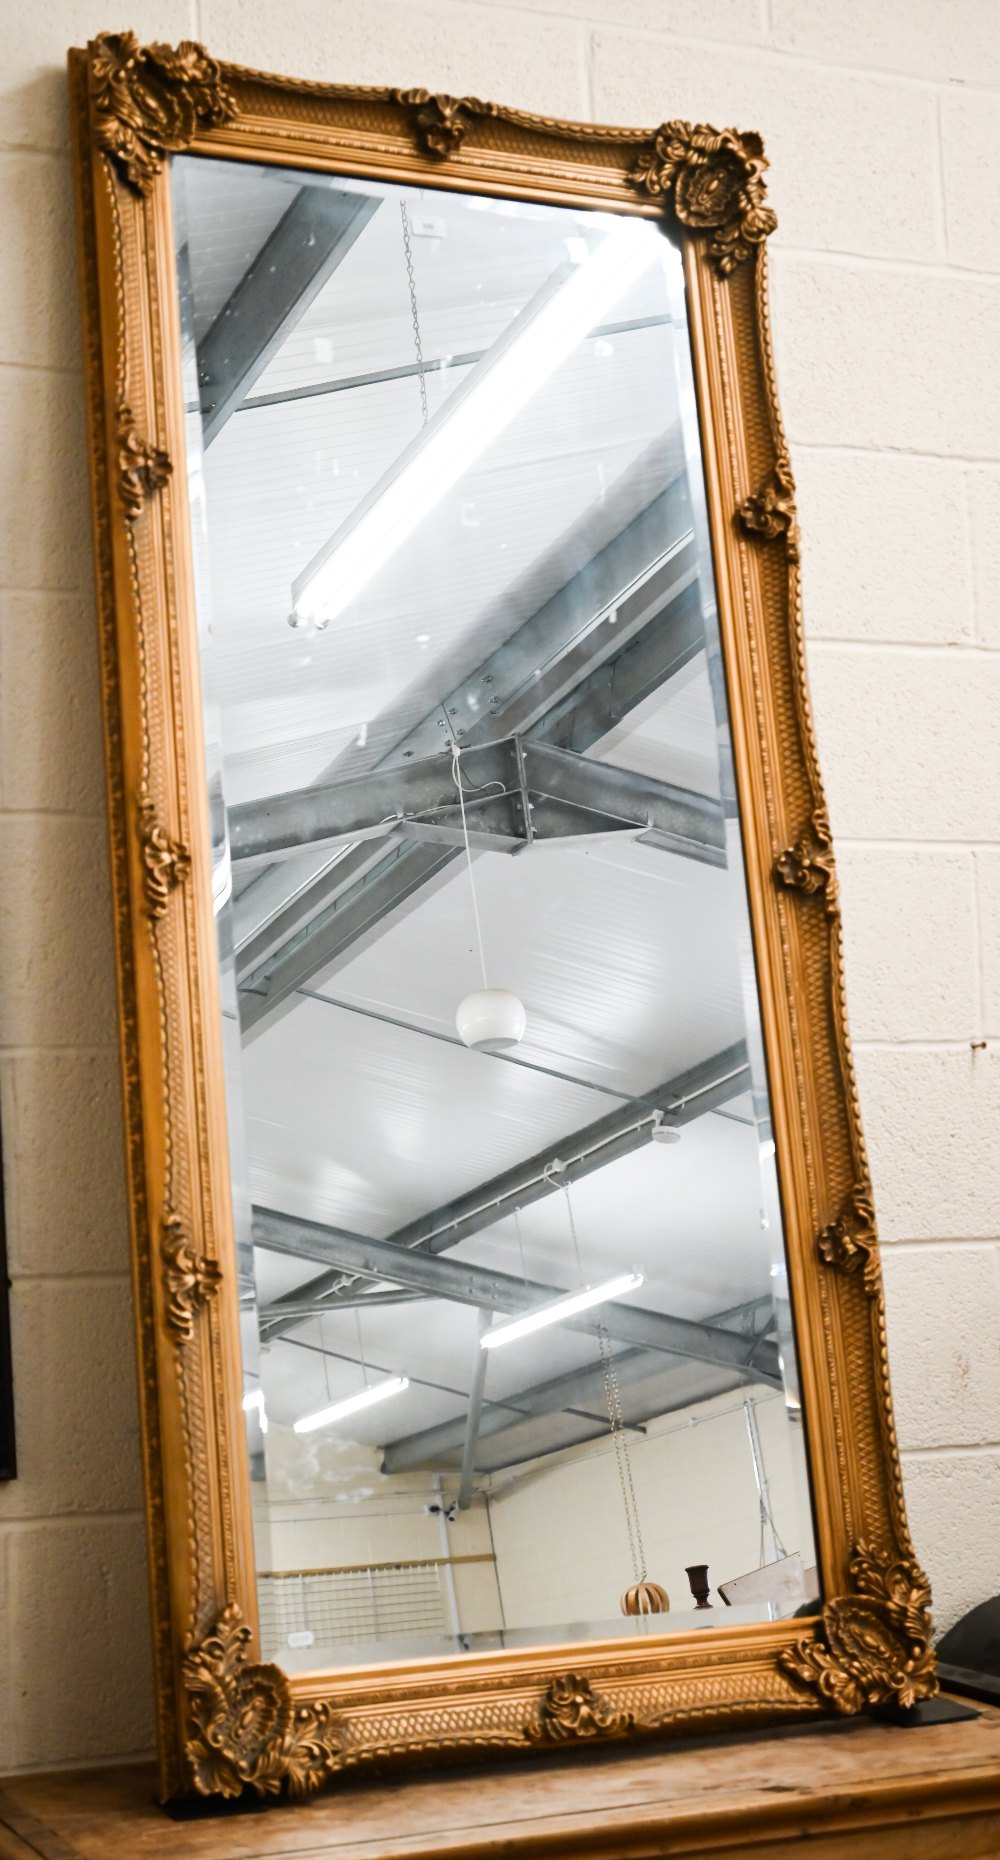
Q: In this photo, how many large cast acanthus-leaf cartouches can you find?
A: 4